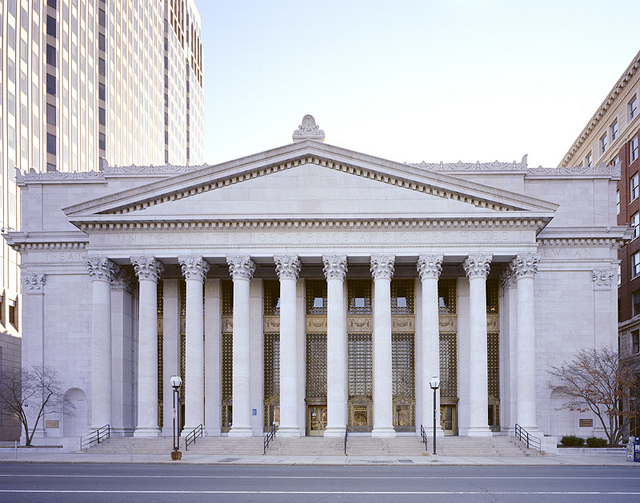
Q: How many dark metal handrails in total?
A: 6